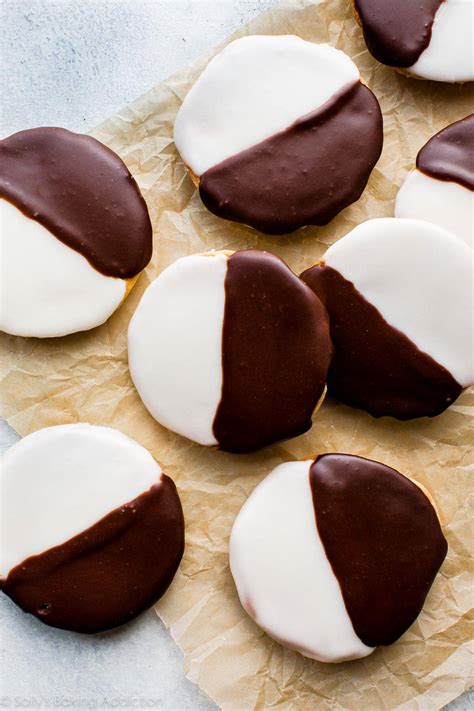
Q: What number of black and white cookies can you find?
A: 8